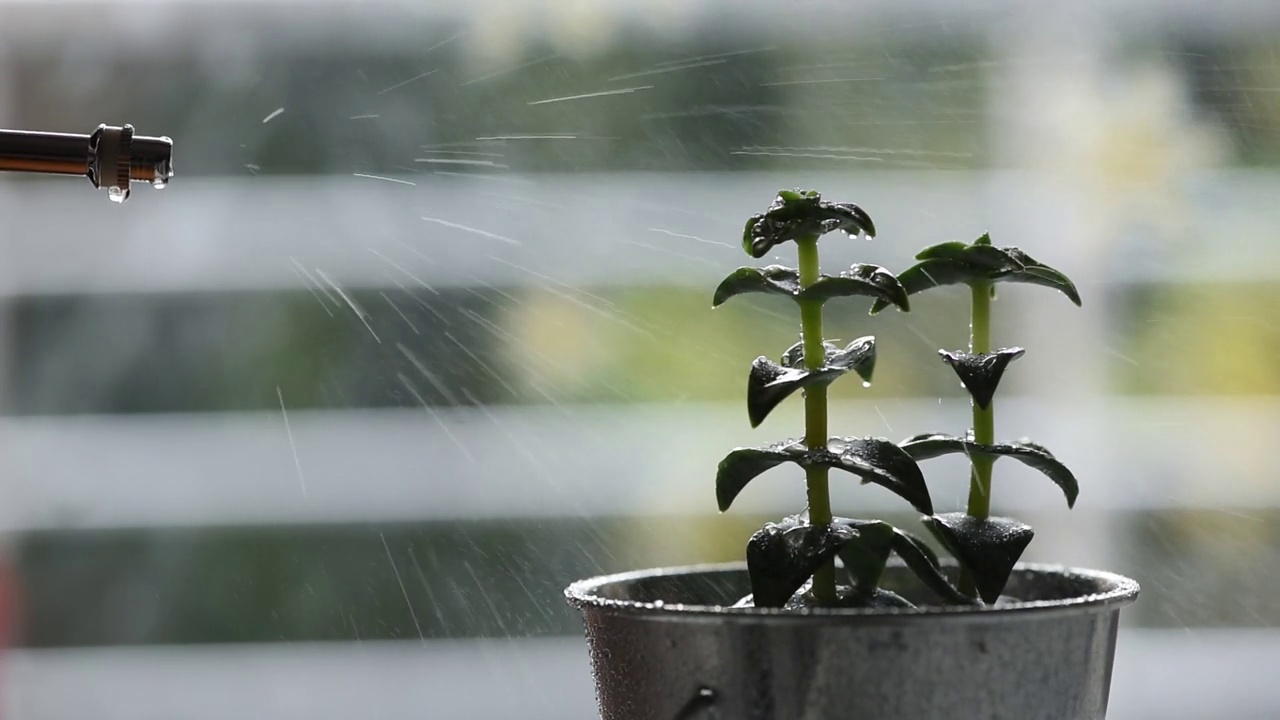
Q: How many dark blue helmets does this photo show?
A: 0